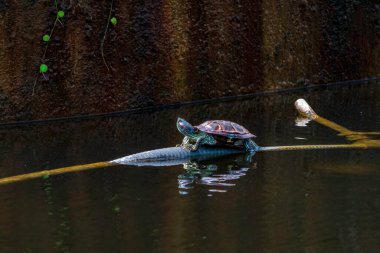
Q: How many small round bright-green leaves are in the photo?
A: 4